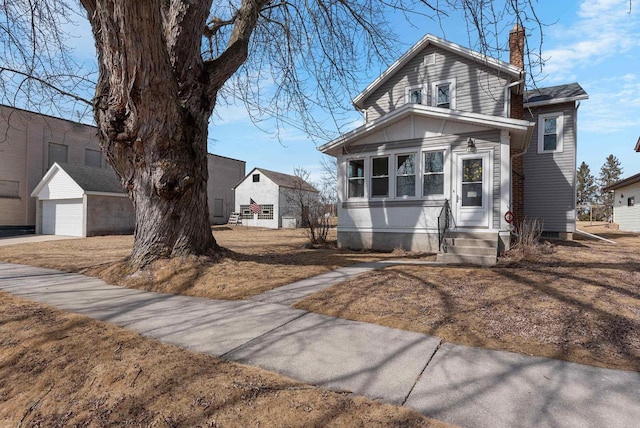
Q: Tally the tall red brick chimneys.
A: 1